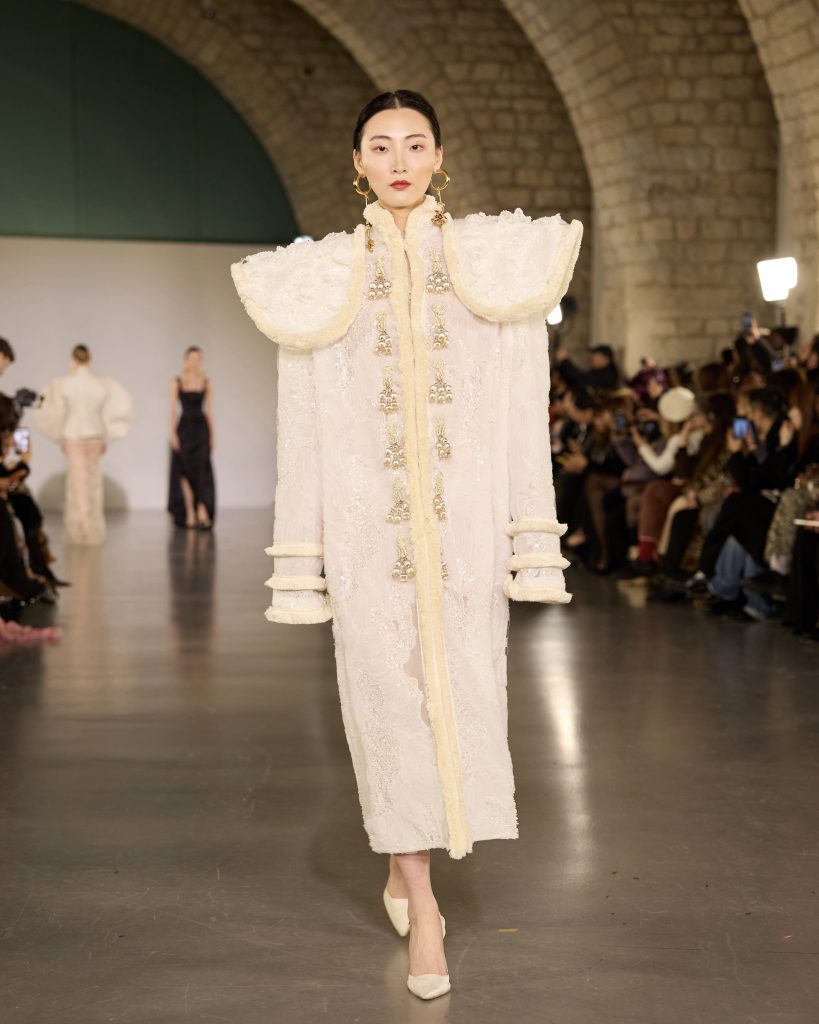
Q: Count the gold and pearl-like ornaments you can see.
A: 12